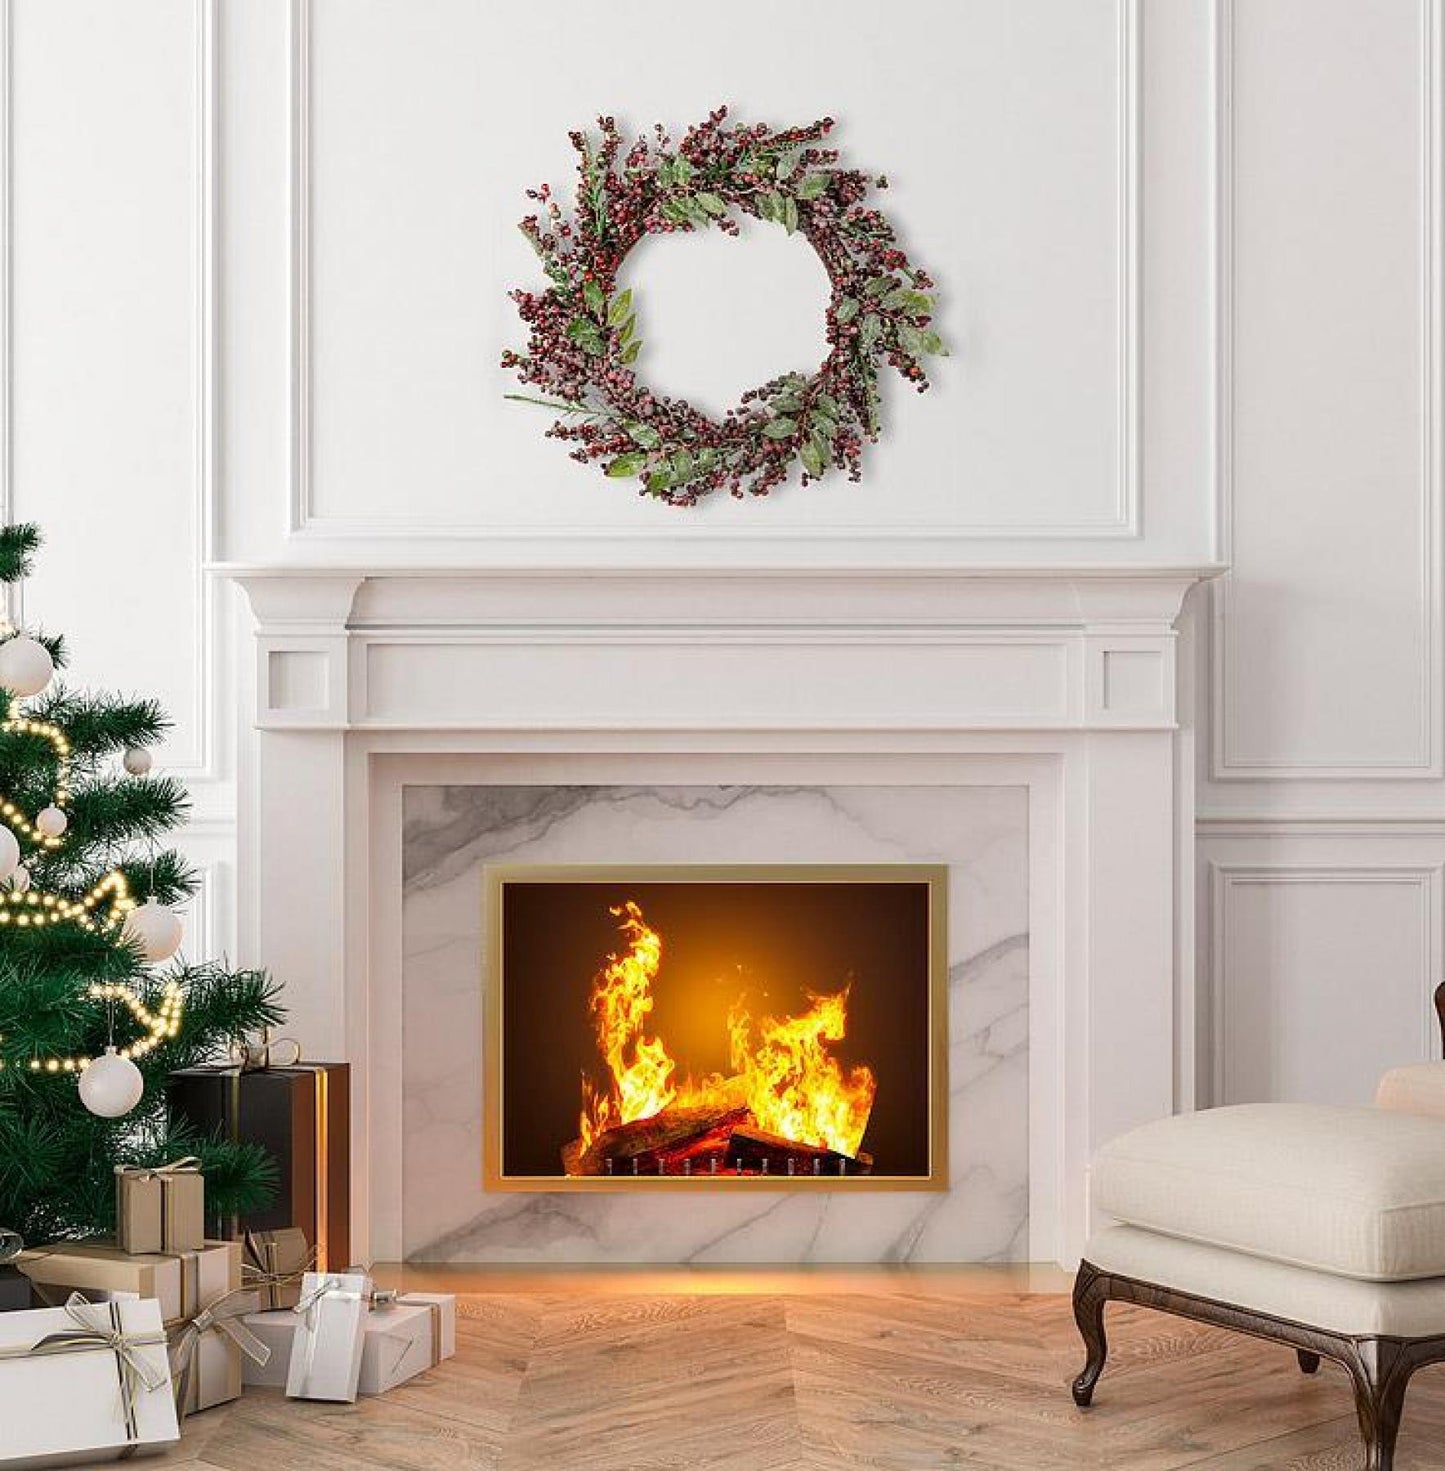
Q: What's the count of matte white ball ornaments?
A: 7